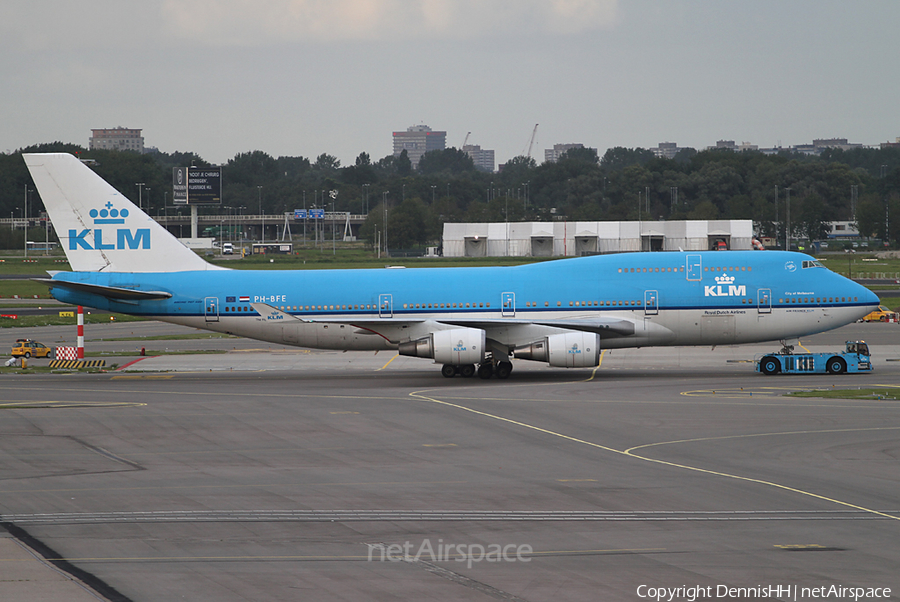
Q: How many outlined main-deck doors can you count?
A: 5